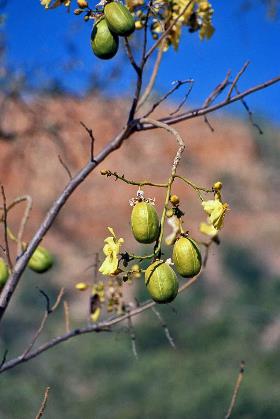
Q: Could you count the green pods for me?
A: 7